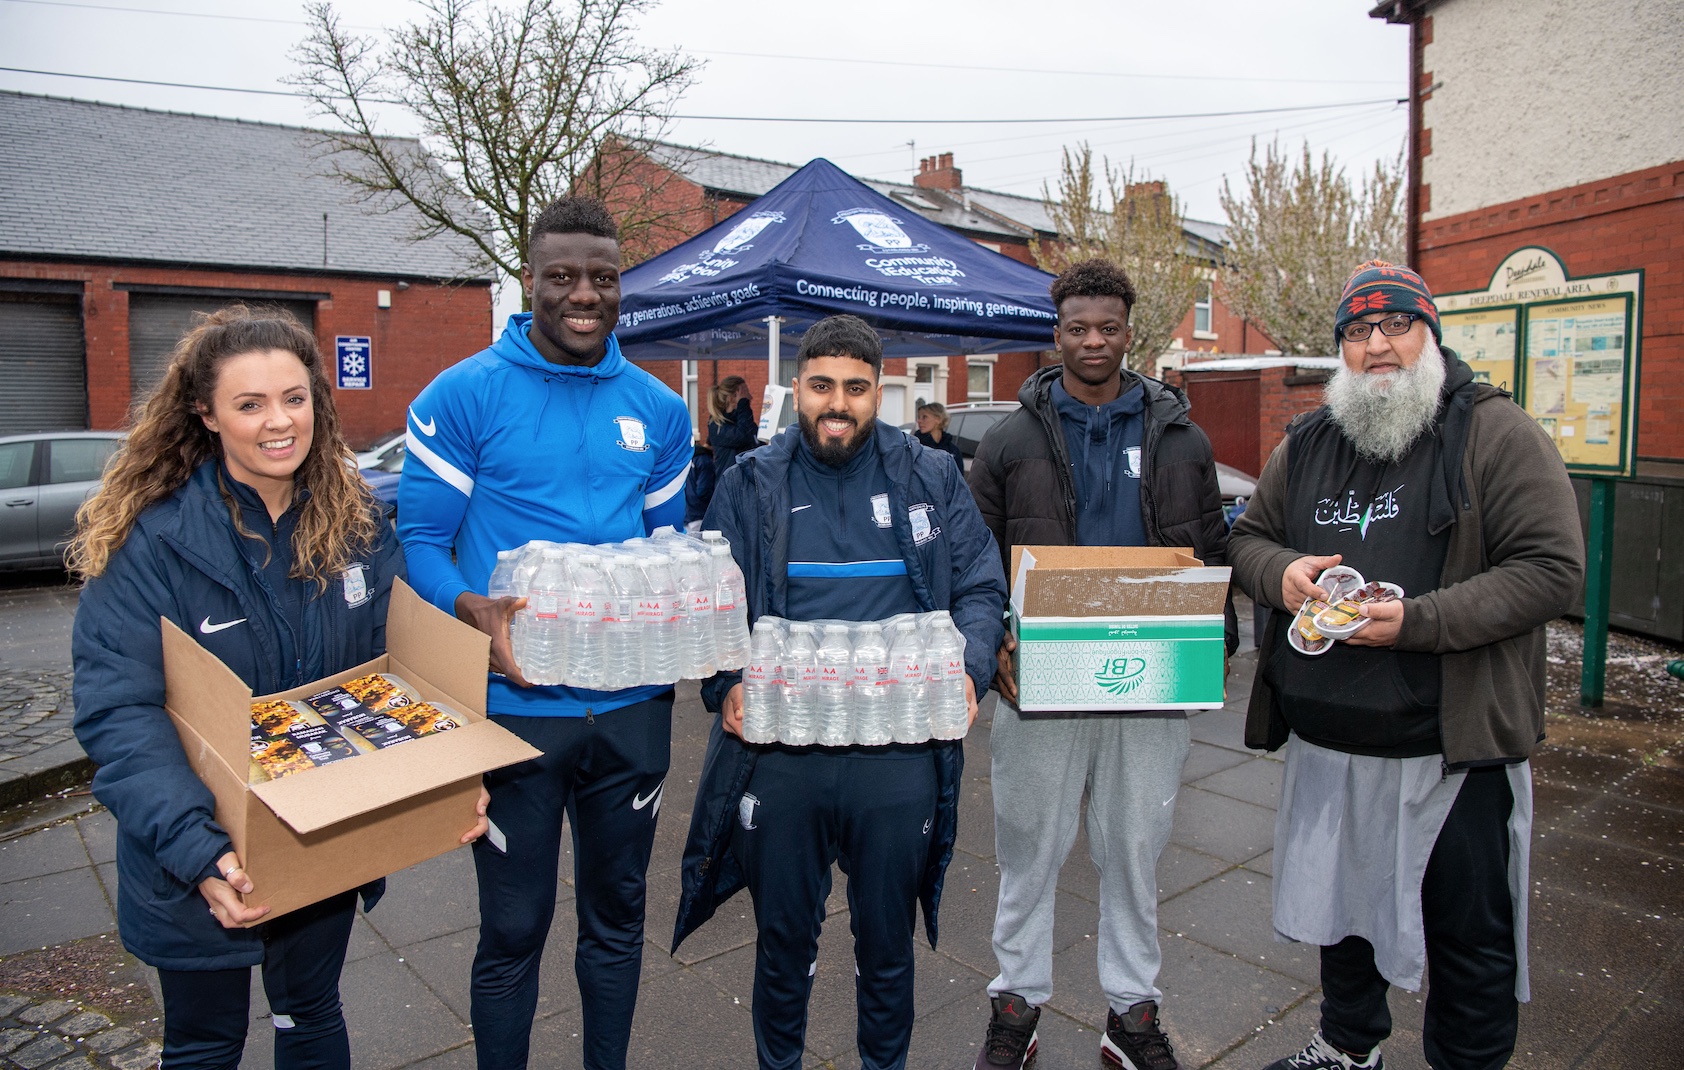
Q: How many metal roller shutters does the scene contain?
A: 2